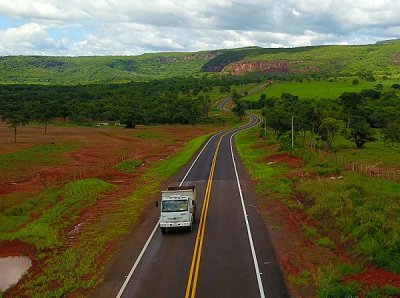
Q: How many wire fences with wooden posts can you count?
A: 2